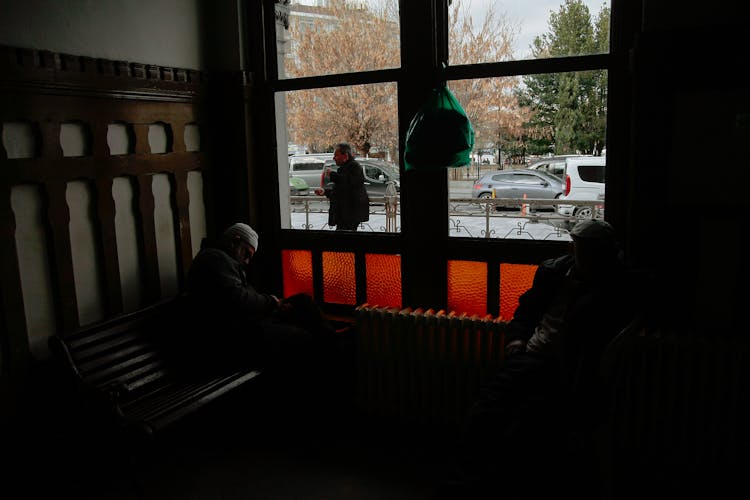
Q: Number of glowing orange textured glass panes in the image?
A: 5